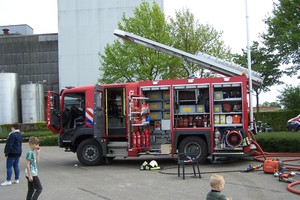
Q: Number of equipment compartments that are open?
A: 3